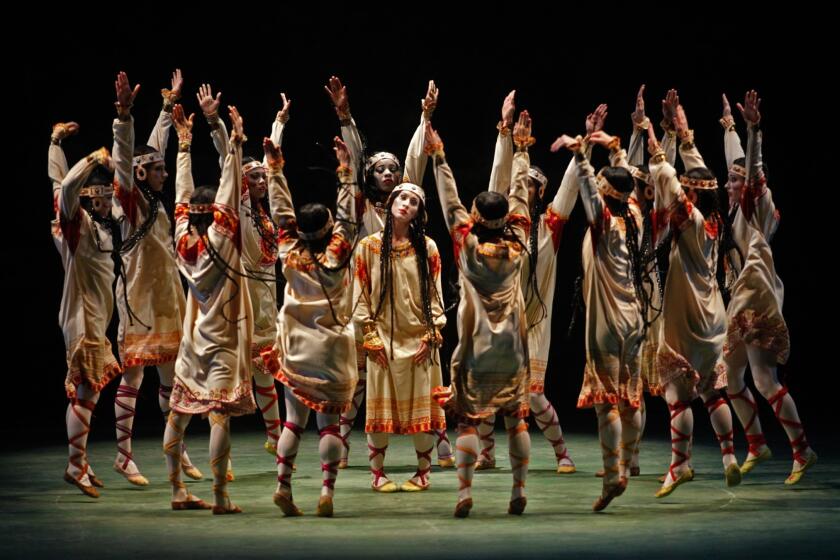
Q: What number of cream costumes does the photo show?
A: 13